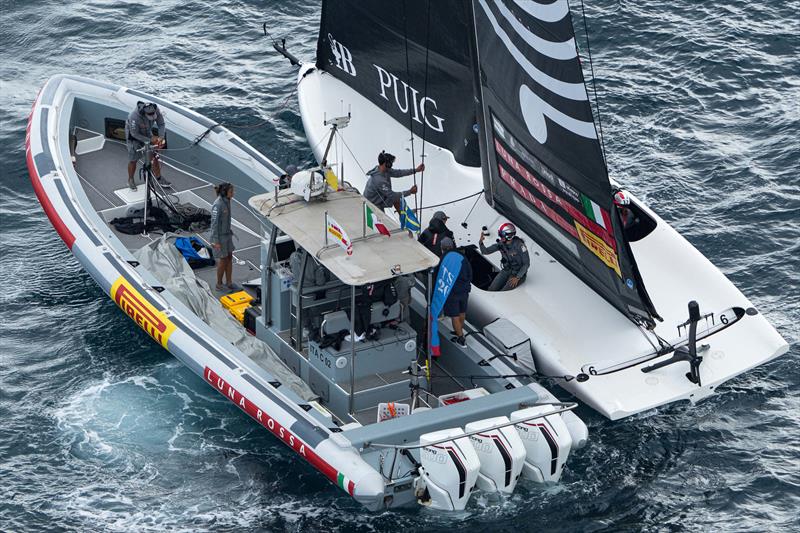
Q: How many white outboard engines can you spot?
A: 3